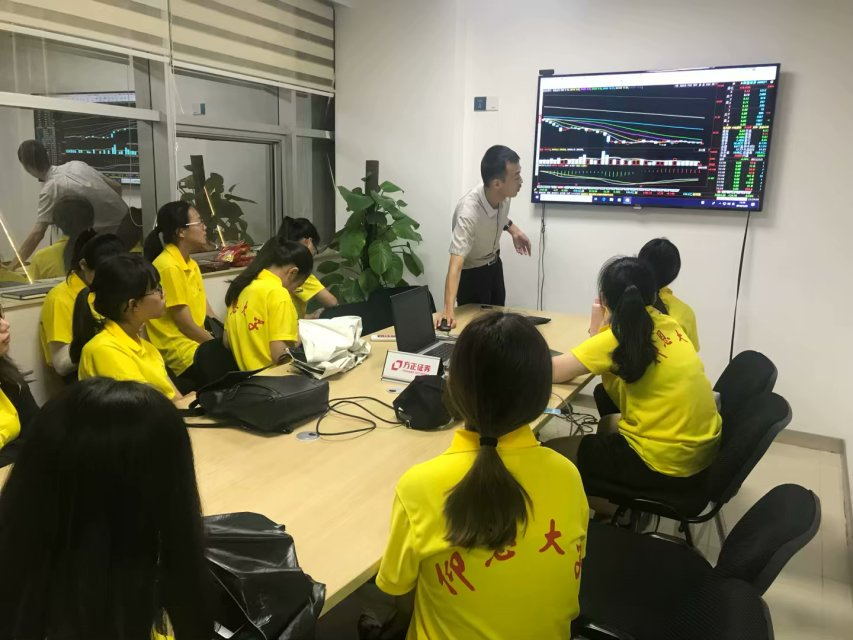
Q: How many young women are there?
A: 10